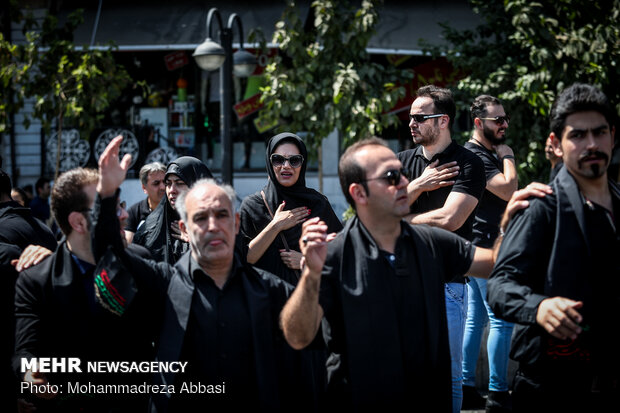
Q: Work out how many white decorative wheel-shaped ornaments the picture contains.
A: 3